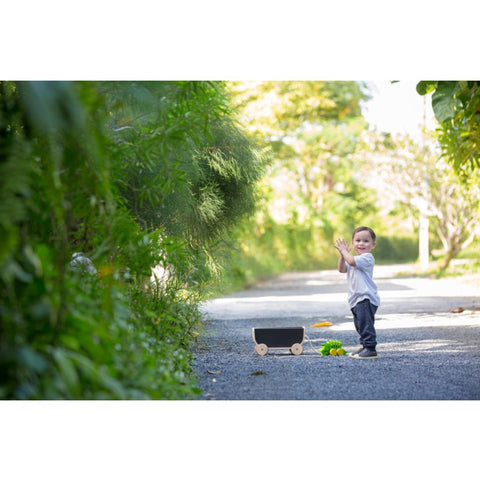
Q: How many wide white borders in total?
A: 2